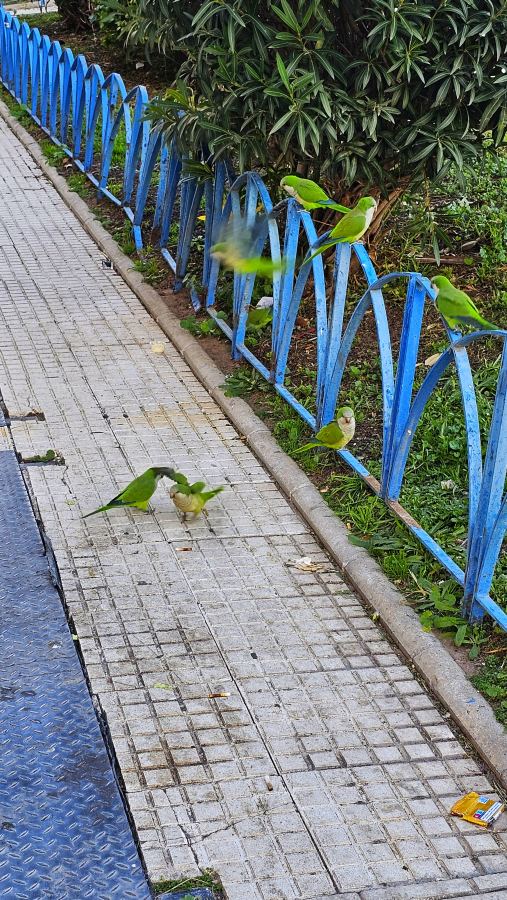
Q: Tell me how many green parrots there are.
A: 7